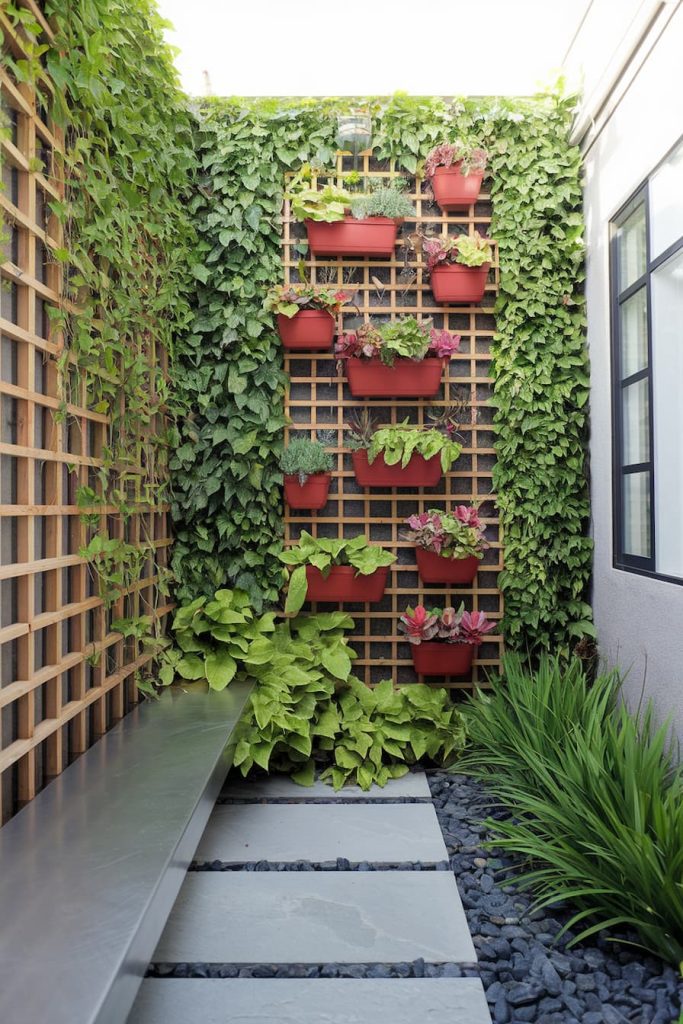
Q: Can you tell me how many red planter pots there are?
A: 10